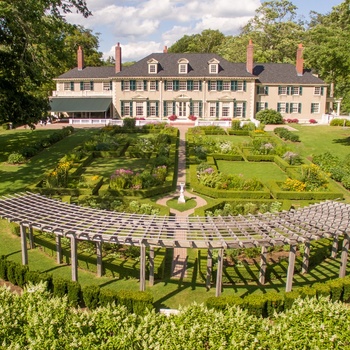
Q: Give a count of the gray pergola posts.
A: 14